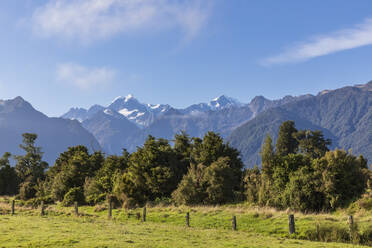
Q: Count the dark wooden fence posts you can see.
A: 9